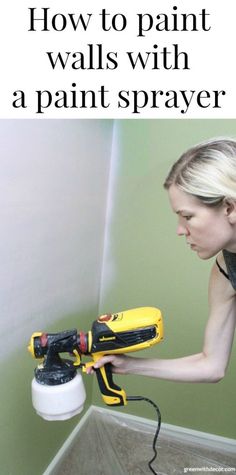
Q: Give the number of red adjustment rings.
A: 2